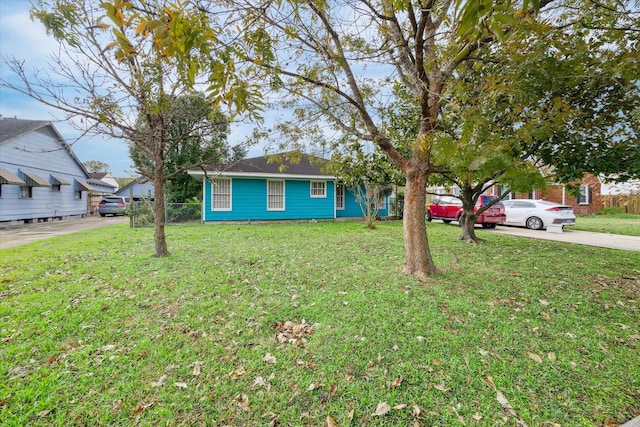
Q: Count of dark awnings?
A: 4